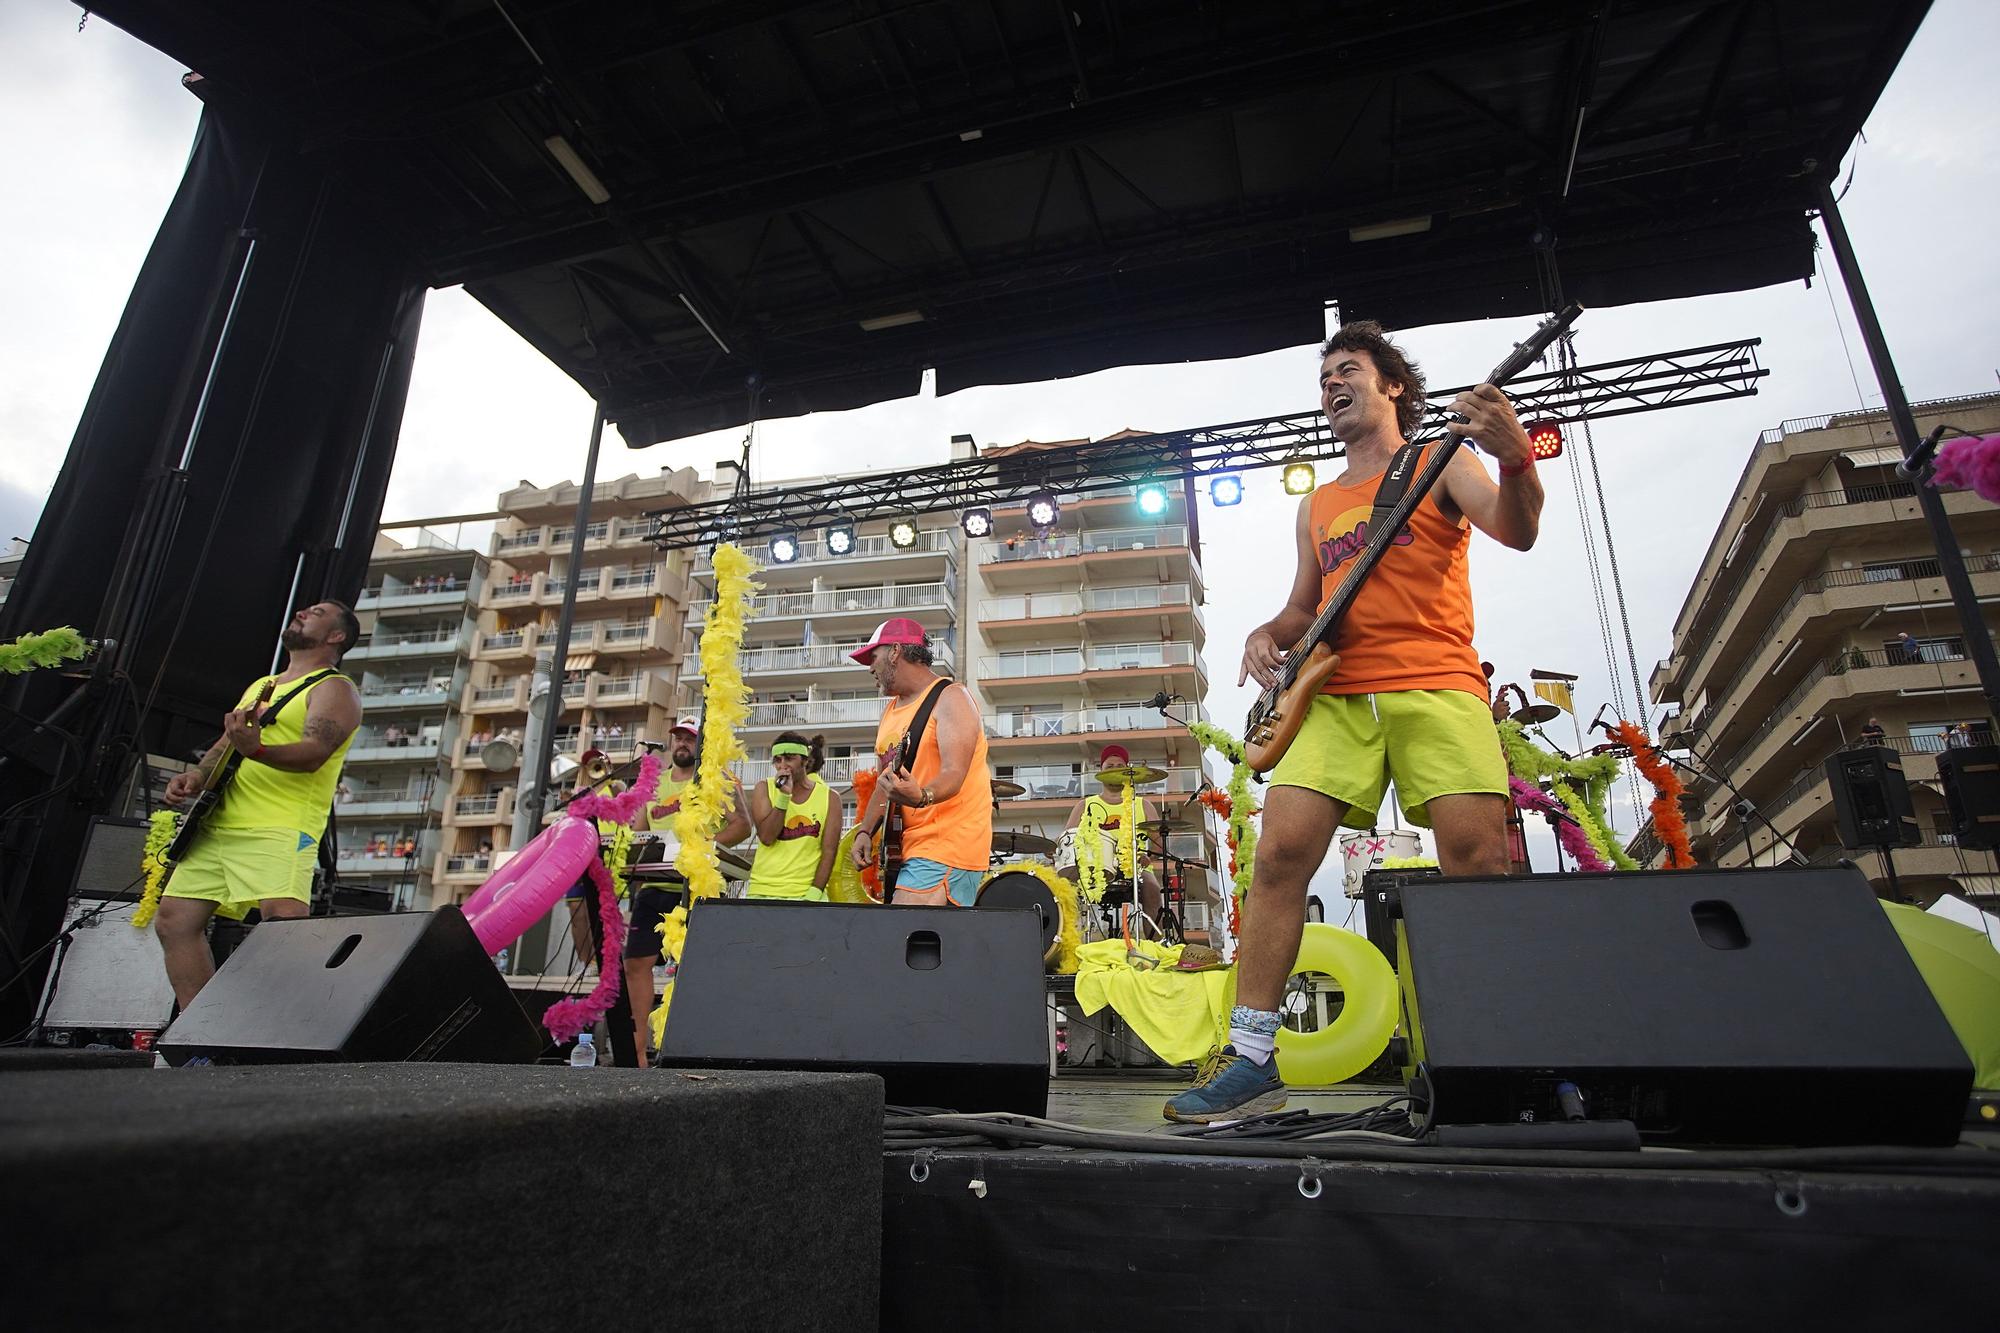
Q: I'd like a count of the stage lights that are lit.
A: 9